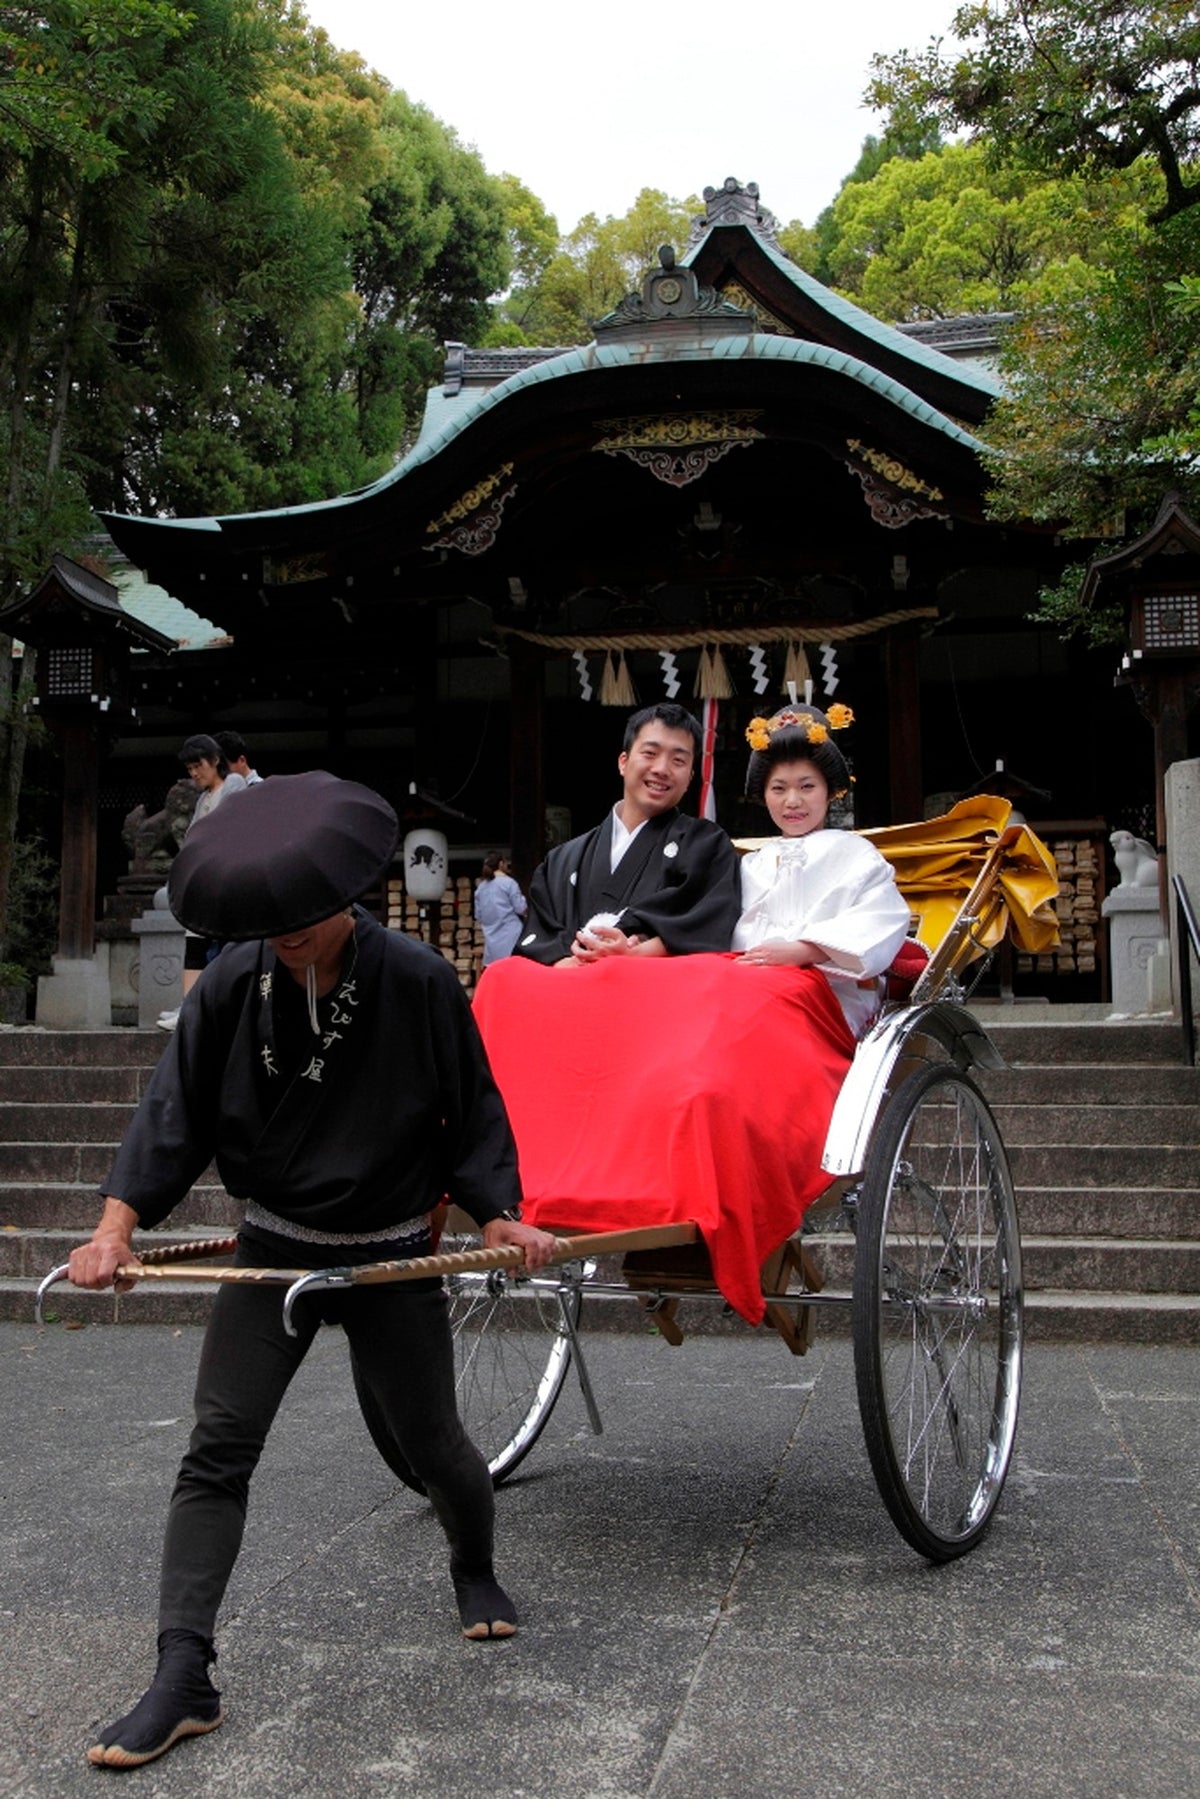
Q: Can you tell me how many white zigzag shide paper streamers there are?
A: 4